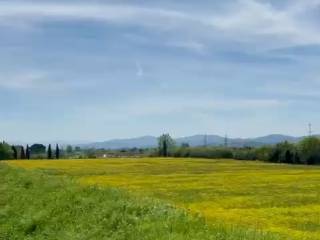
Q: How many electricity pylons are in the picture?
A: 3